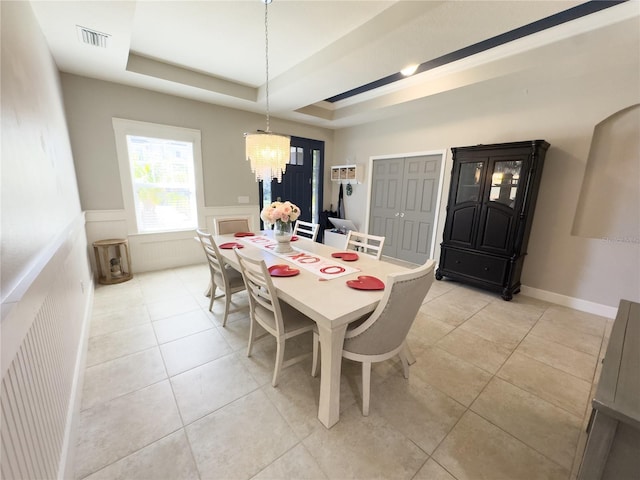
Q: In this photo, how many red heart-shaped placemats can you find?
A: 6